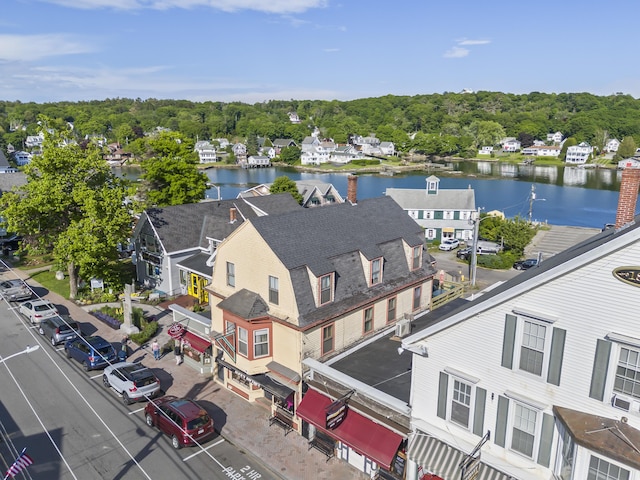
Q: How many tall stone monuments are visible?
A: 1